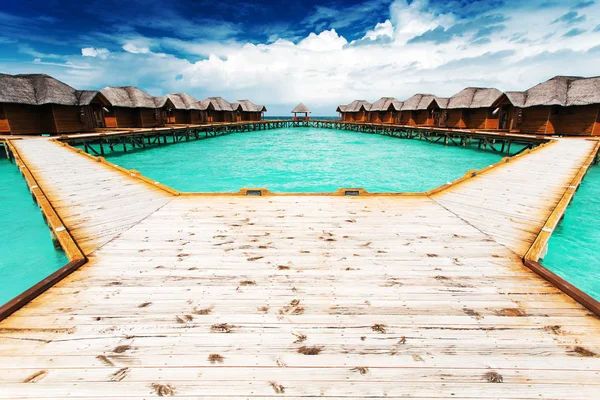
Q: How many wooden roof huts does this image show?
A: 11